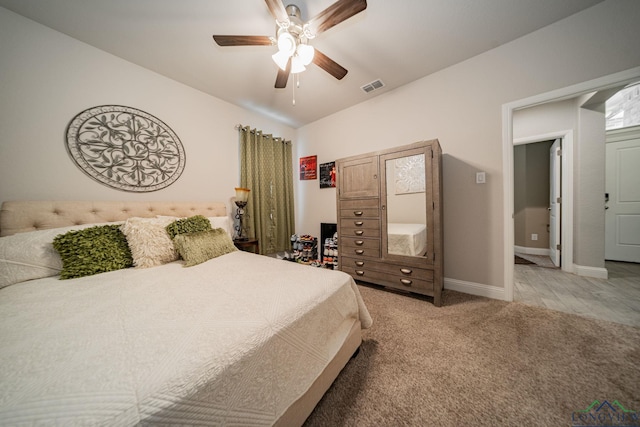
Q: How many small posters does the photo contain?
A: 2